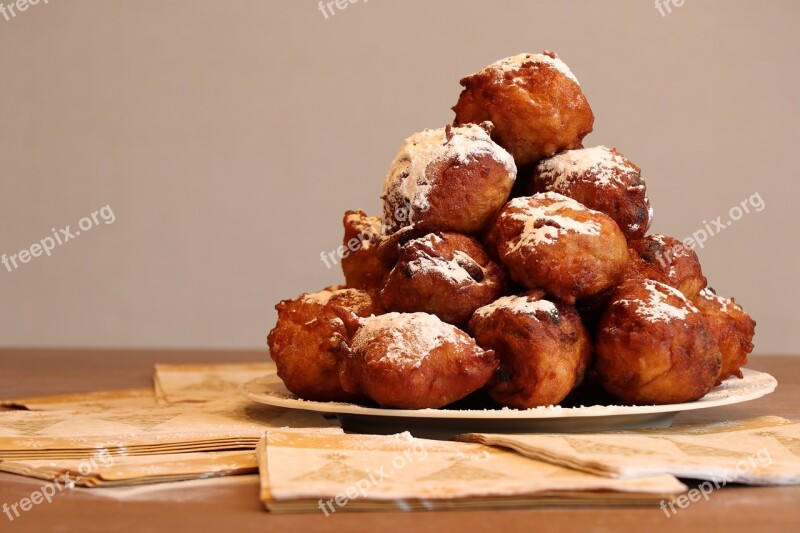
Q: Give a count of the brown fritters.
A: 12